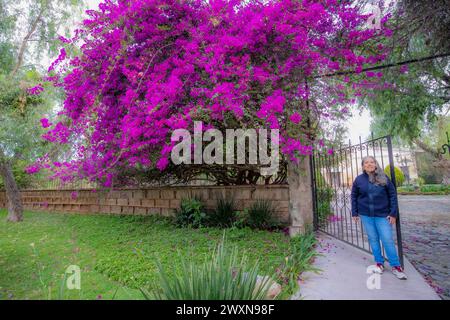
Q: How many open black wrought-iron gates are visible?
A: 1